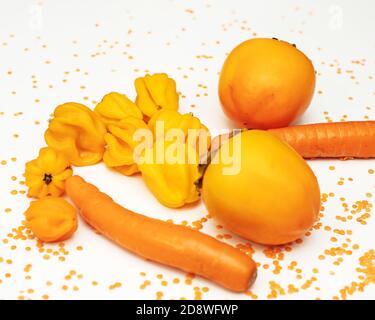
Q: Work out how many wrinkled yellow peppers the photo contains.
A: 8